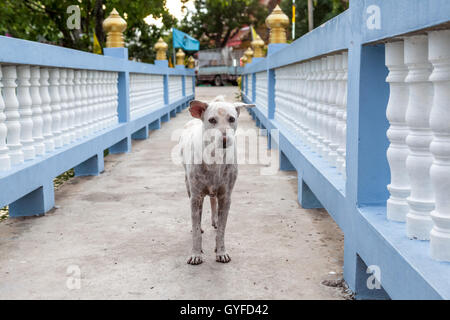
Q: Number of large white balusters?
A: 3